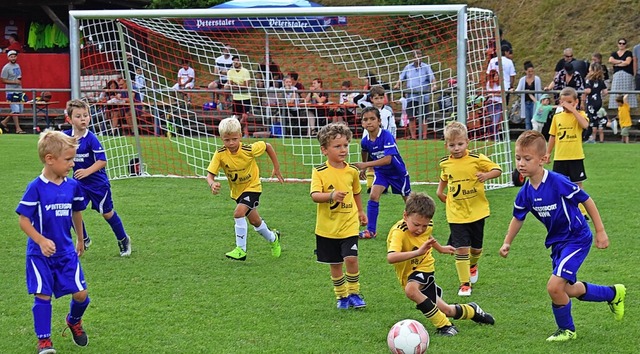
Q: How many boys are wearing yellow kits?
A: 5